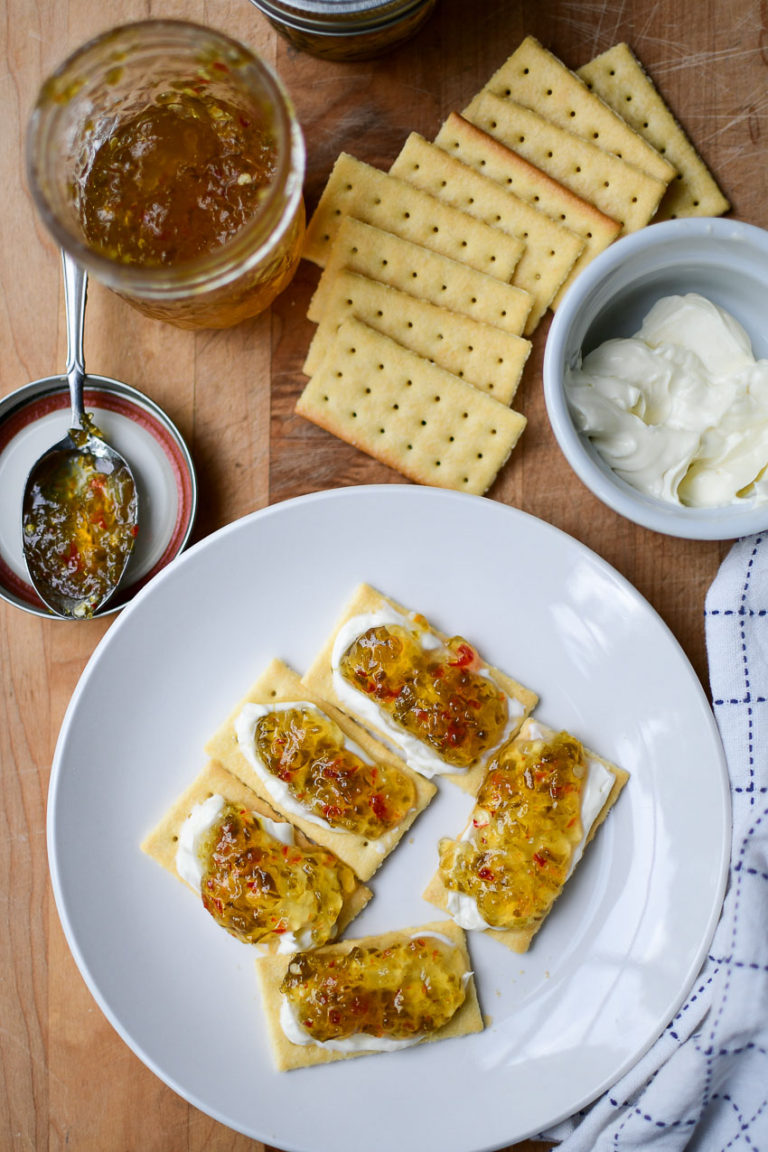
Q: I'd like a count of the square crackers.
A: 14